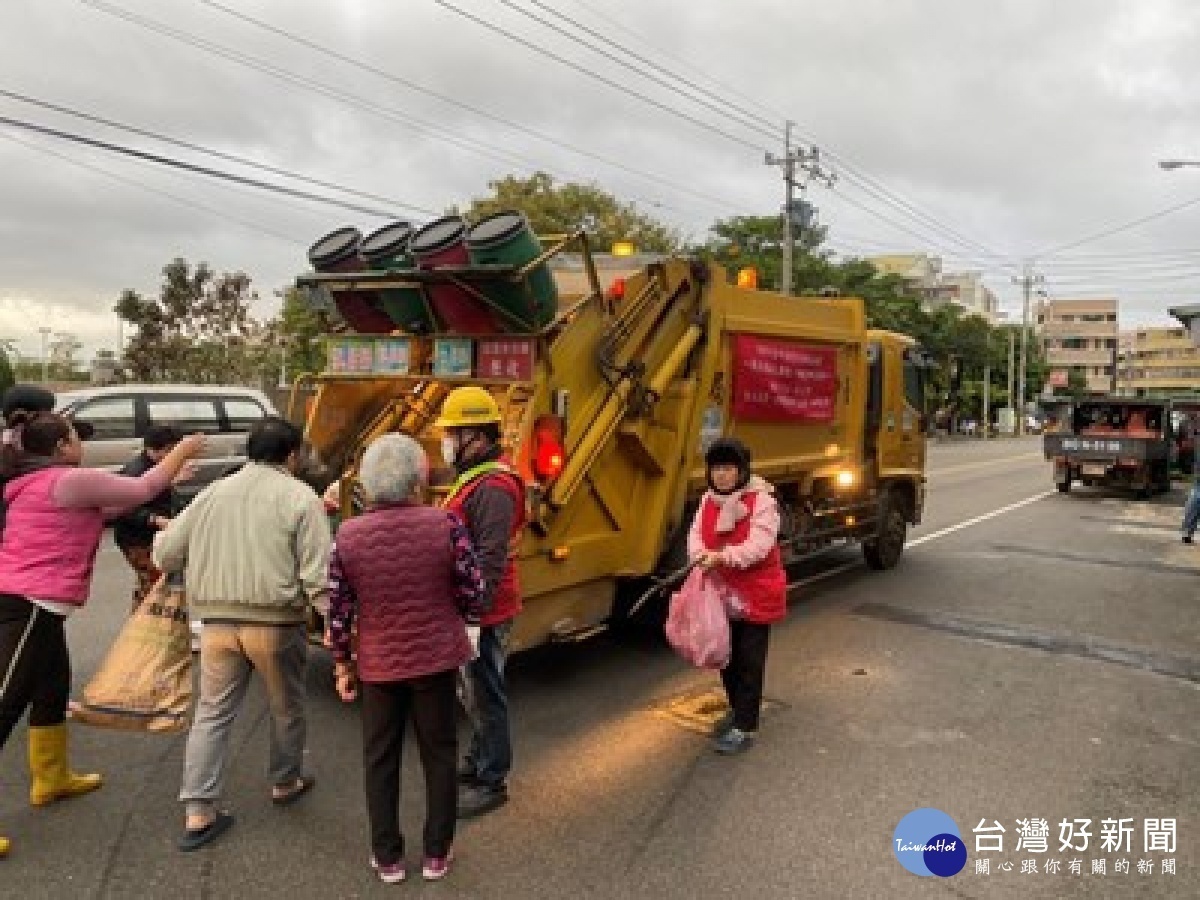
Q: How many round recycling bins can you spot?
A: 4